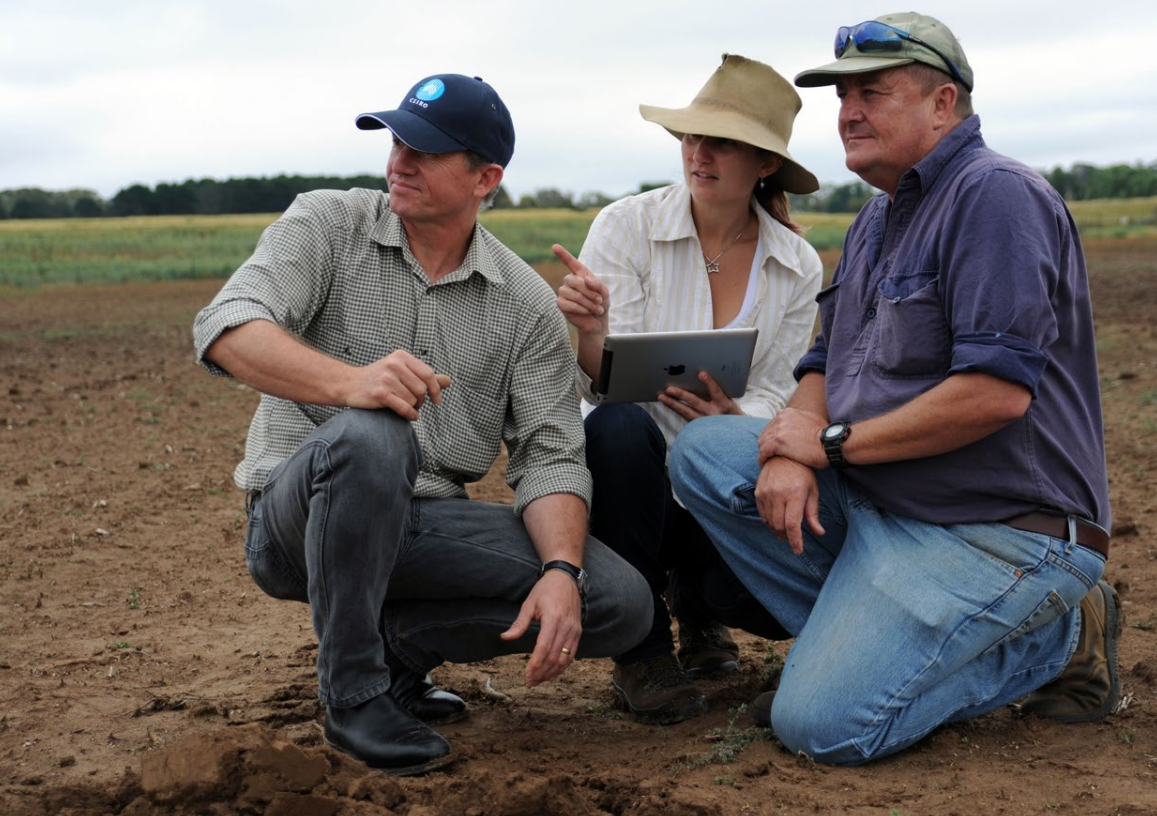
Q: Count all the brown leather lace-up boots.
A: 2